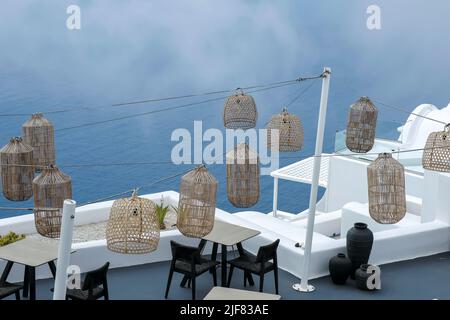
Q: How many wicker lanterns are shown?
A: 11